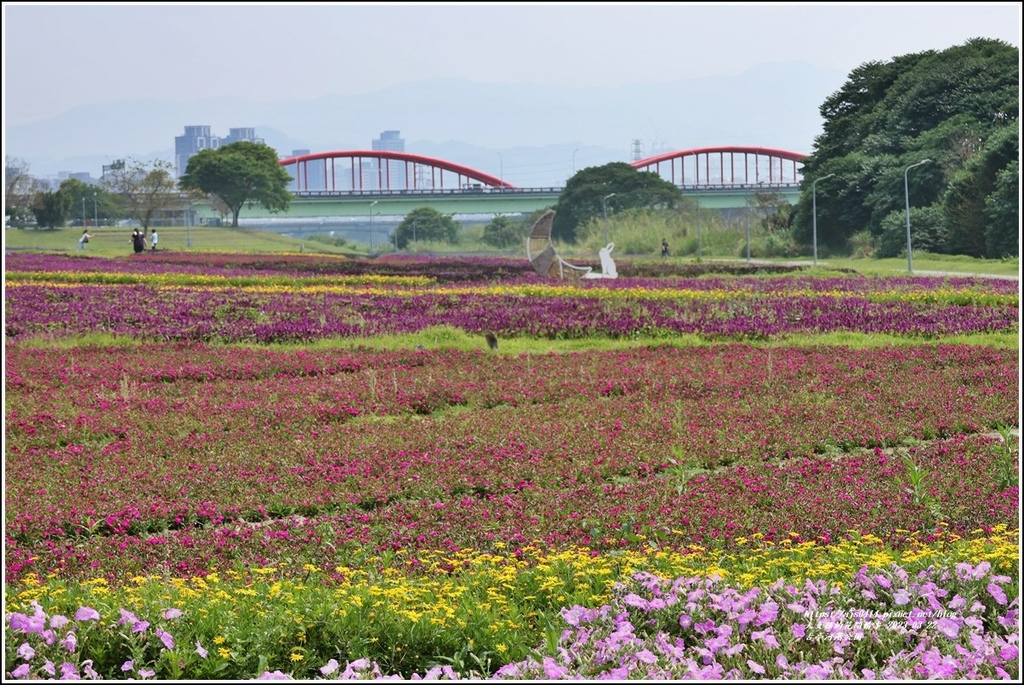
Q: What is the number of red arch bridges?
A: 2